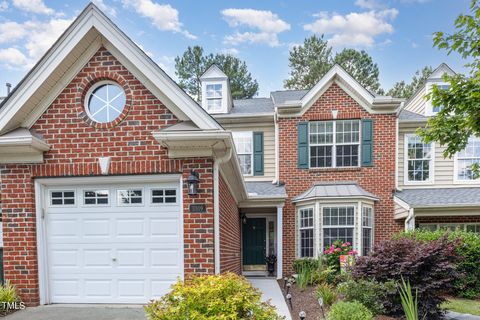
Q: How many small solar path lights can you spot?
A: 5